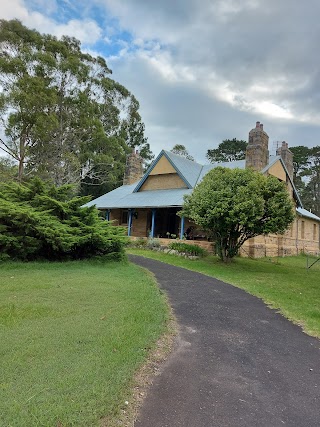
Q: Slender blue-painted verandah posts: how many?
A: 4